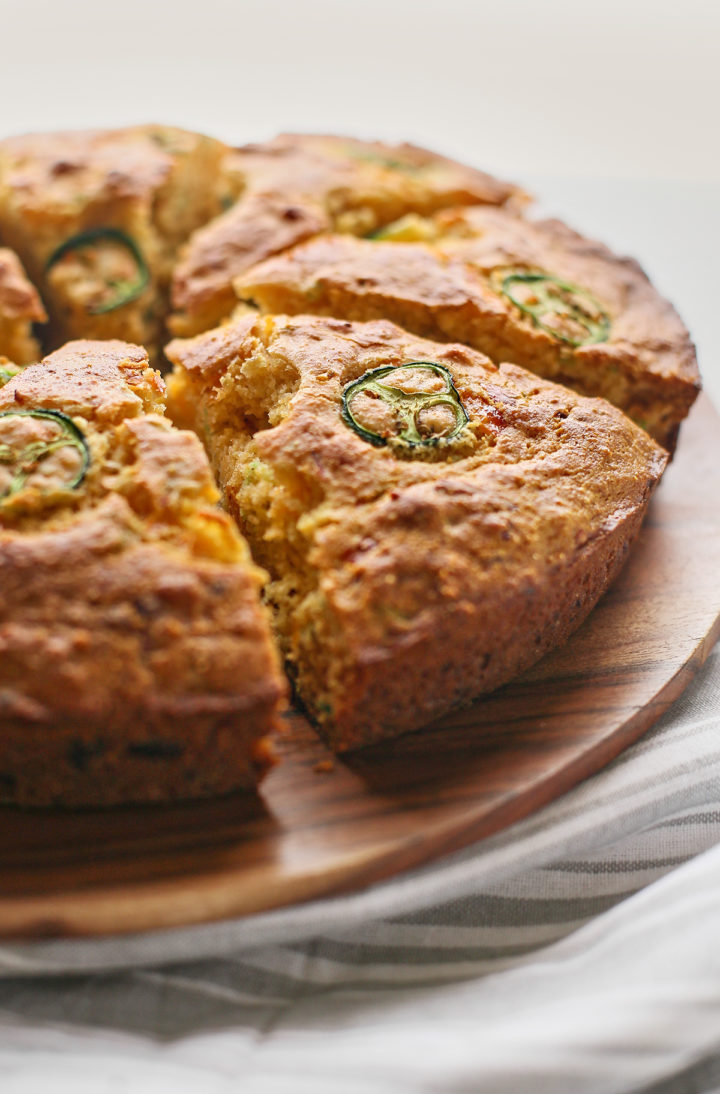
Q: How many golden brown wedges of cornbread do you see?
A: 6